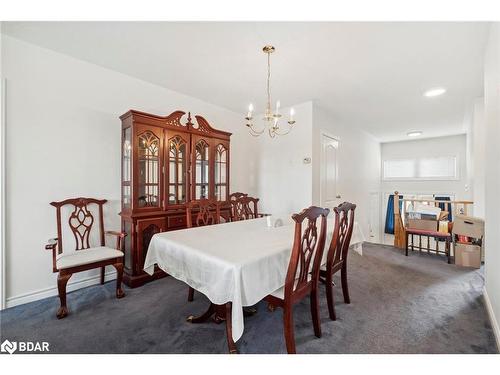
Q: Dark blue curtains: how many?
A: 2